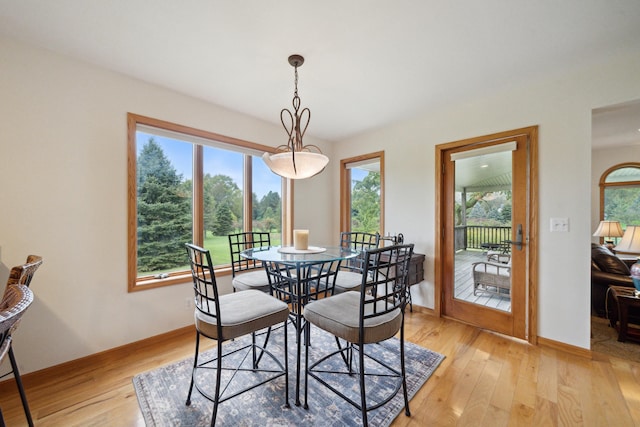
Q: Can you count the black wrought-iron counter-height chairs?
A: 4